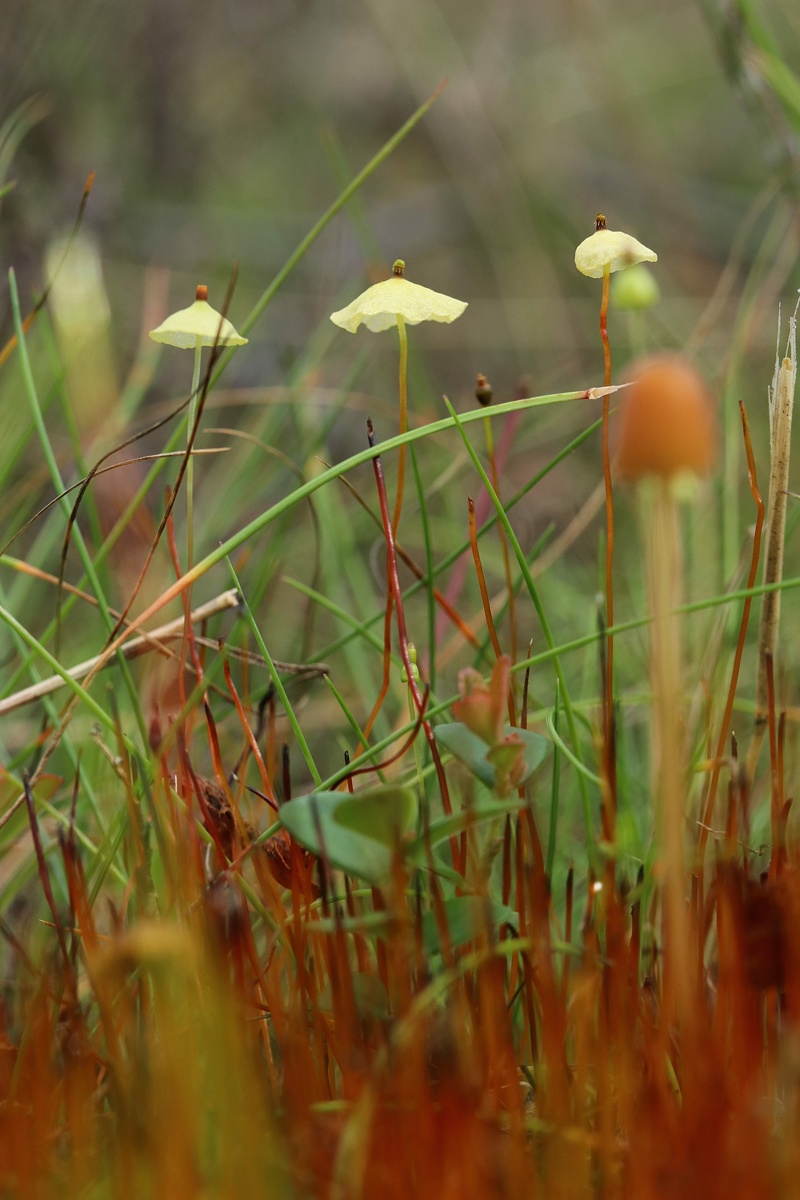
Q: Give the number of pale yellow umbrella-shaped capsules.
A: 3